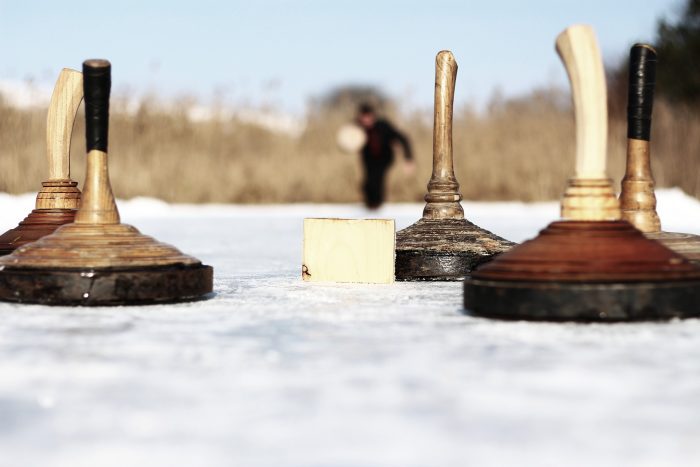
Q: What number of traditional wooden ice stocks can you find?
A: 5